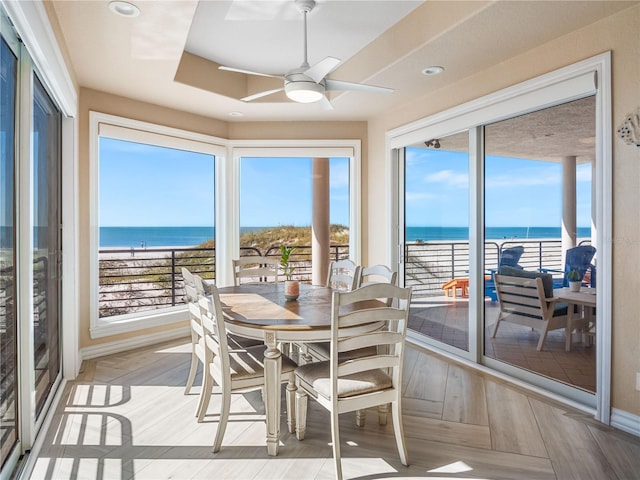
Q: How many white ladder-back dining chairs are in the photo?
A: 6